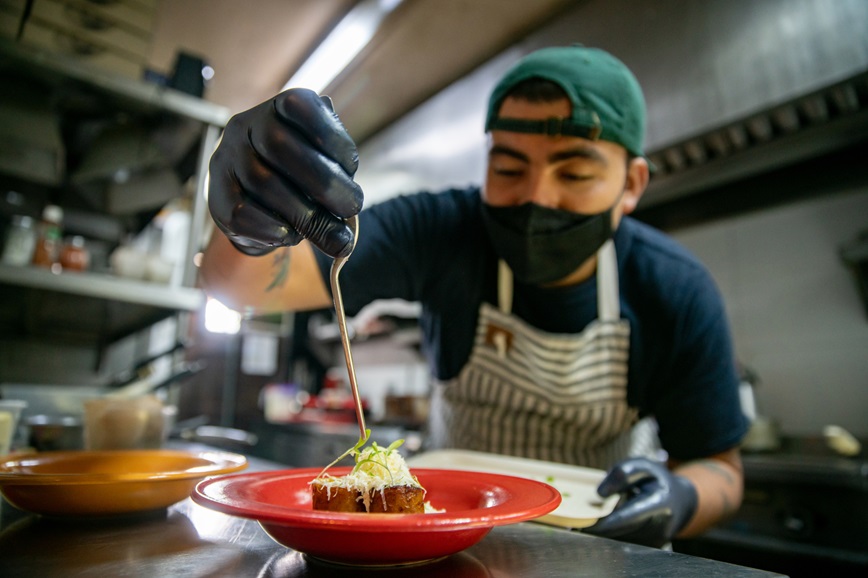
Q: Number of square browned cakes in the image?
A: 2